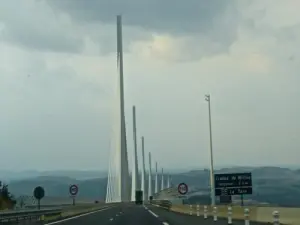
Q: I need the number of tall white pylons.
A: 7